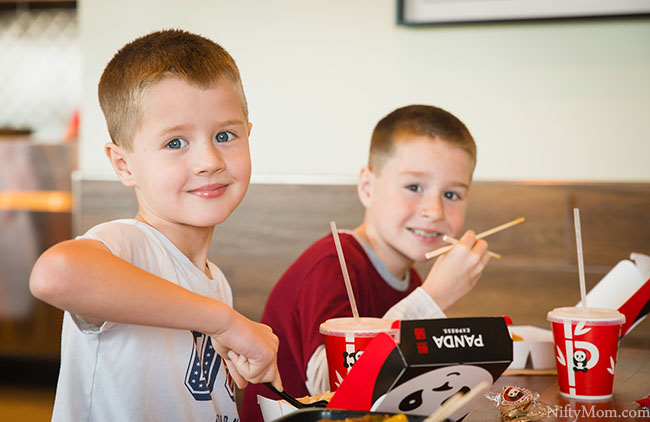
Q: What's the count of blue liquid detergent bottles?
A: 0